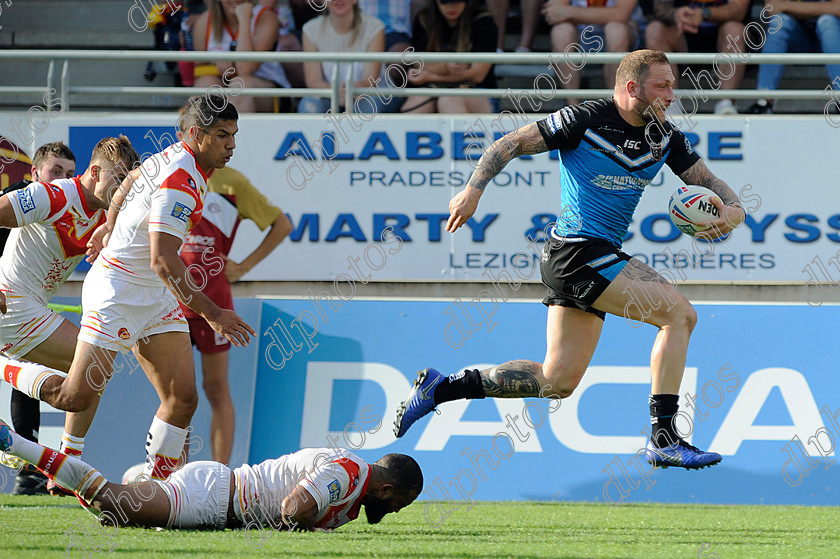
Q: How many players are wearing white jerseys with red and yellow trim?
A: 3